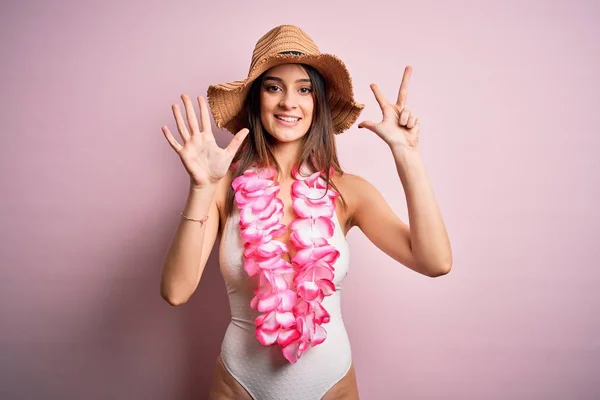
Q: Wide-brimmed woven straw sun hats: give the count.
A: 1